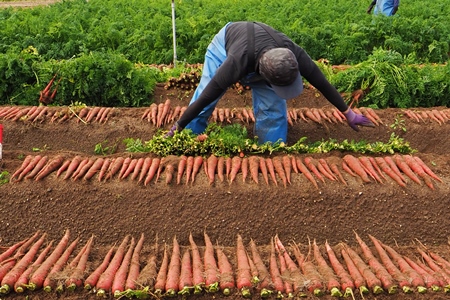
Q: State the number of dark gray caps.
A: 1